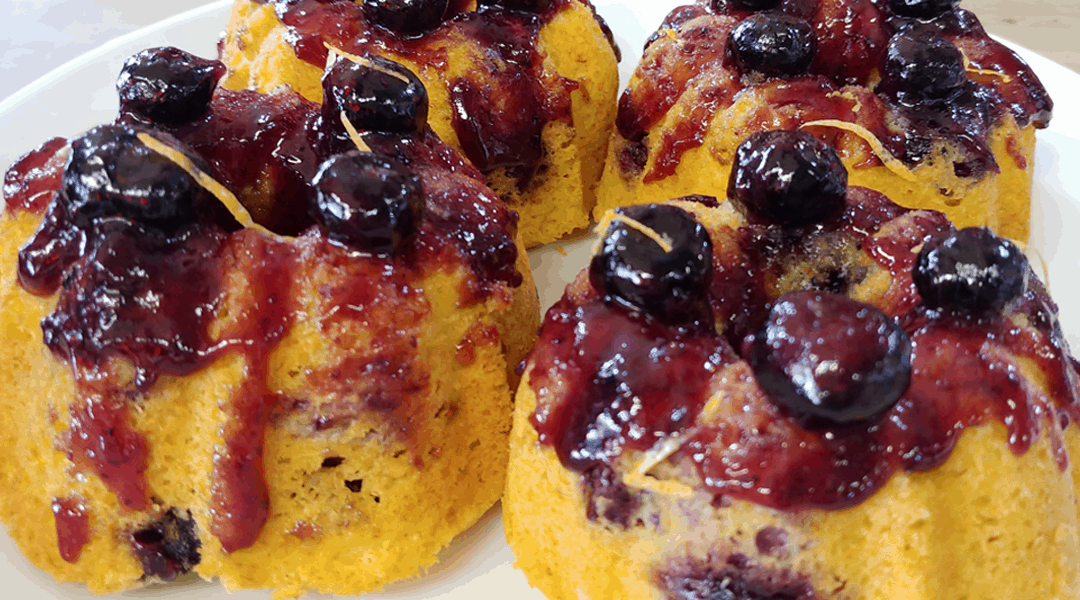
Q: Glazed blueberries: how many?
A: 14